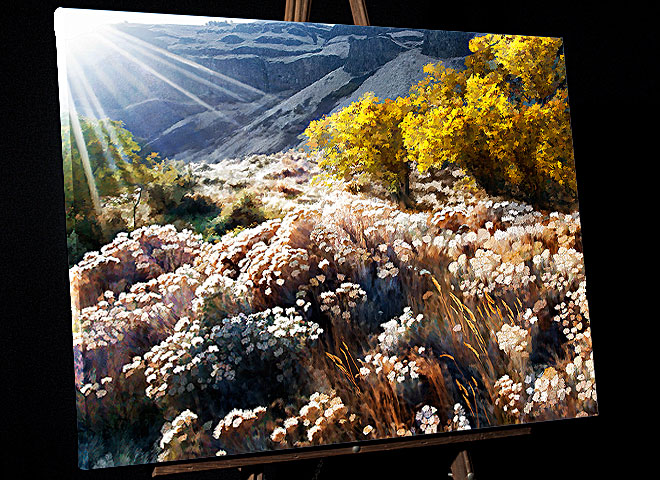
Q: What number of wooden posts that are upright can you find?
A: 2